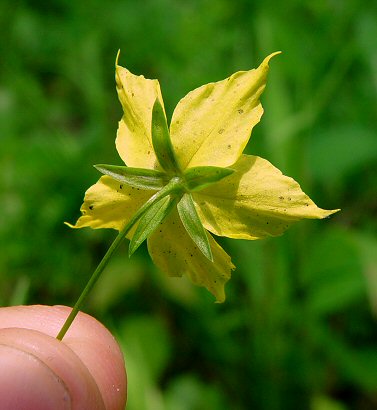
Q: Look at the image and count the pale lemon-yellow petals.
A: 5